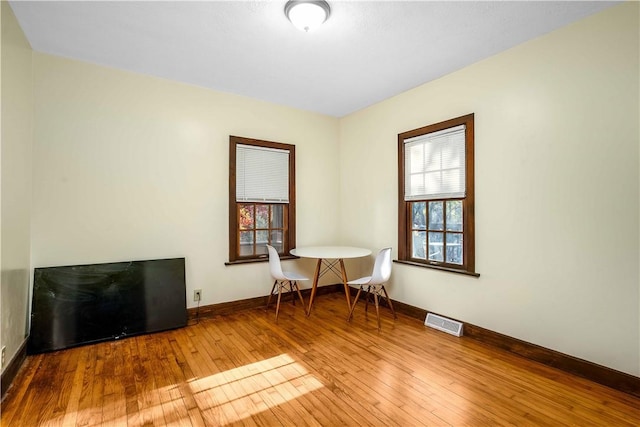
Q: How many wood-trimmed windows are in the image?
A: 2